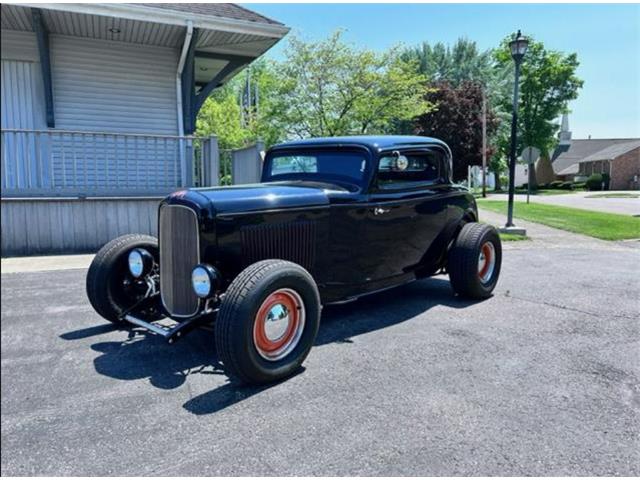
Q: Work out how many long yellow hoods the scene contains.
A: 0